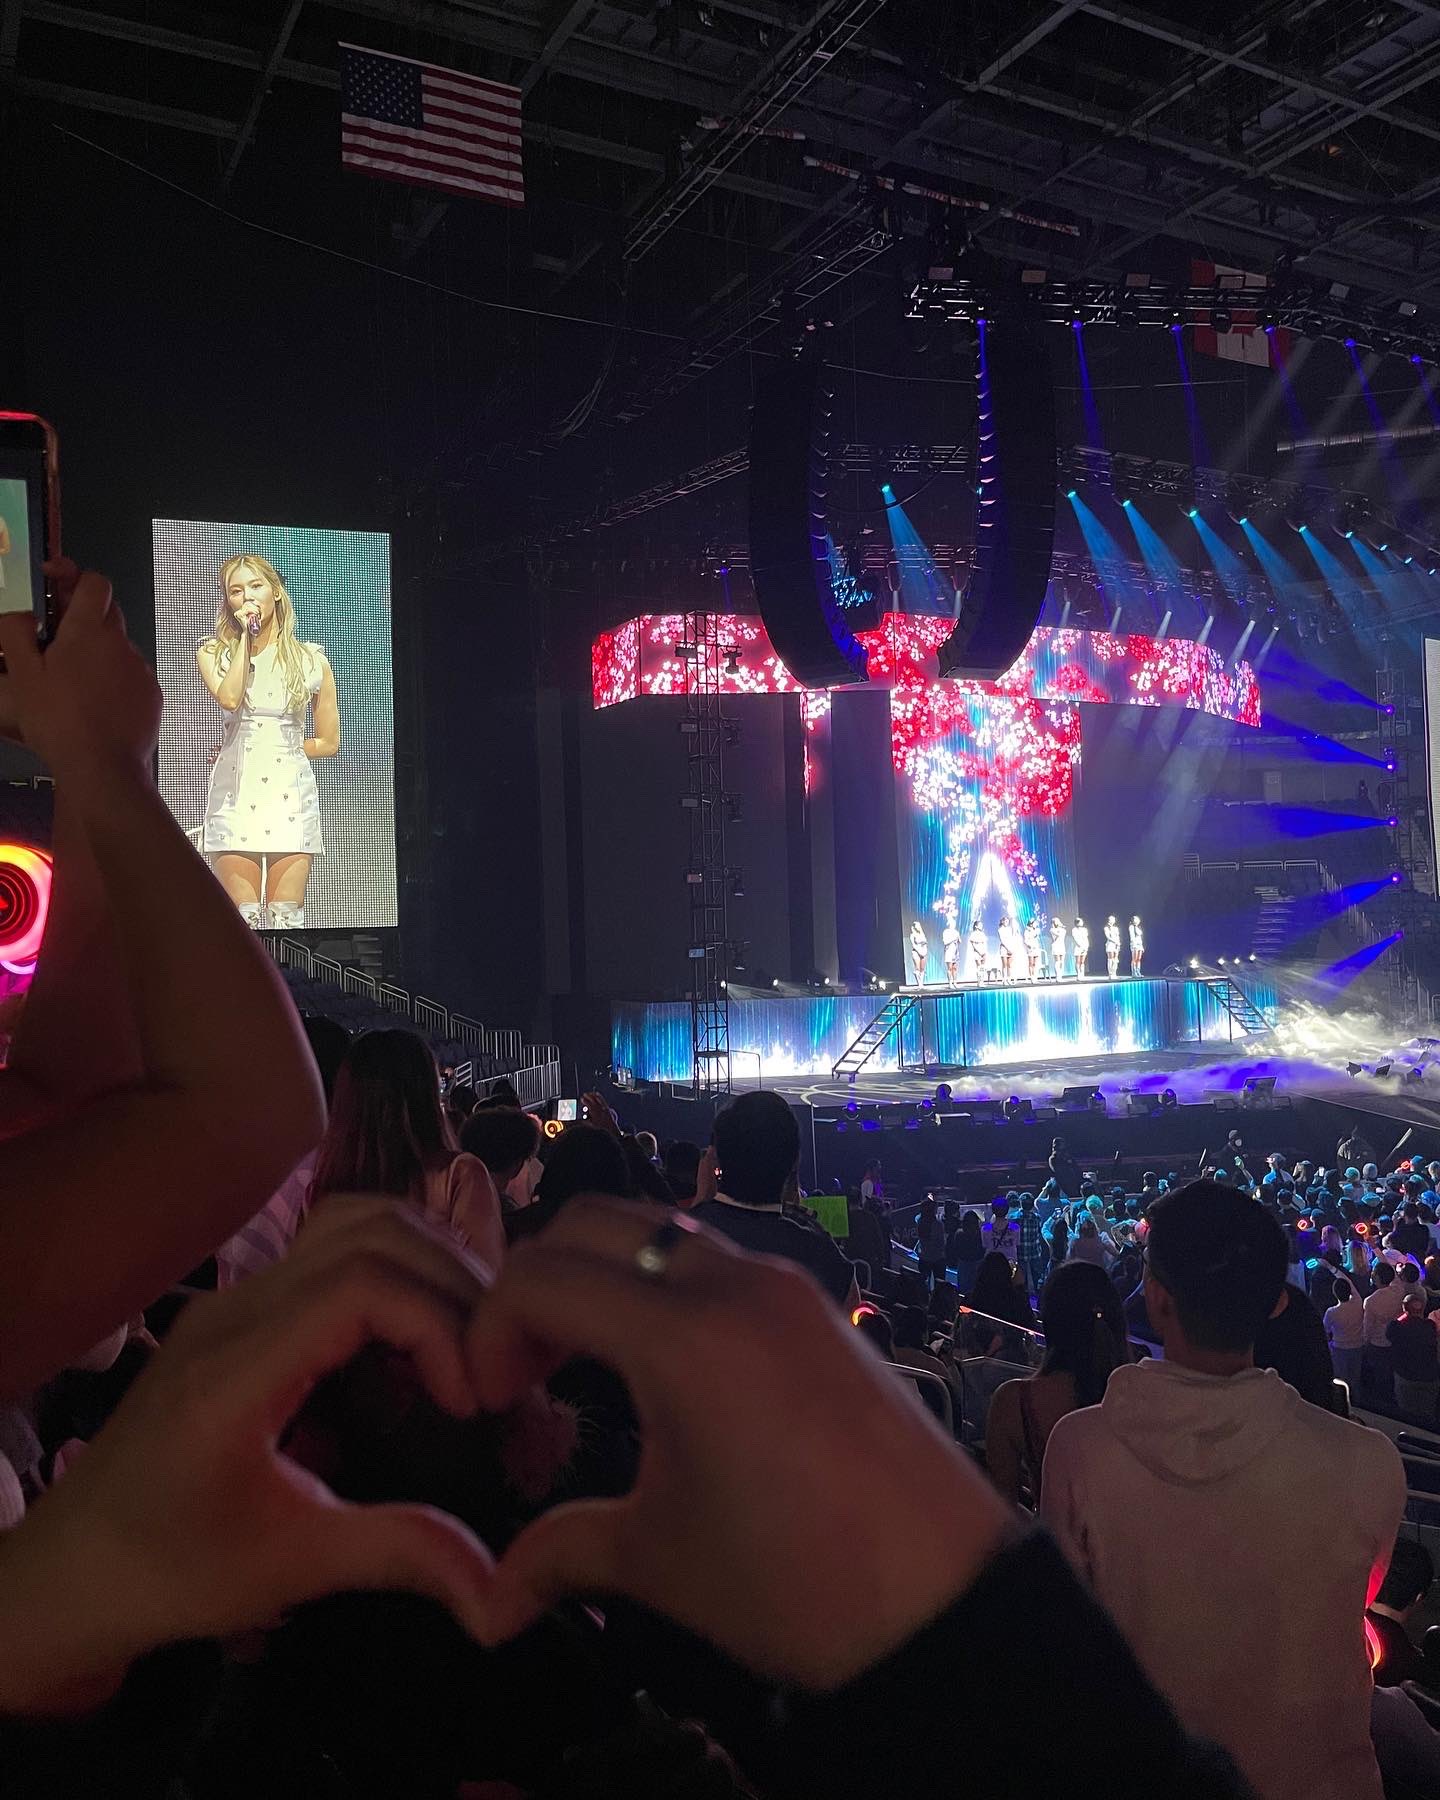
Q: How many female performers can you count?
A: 9